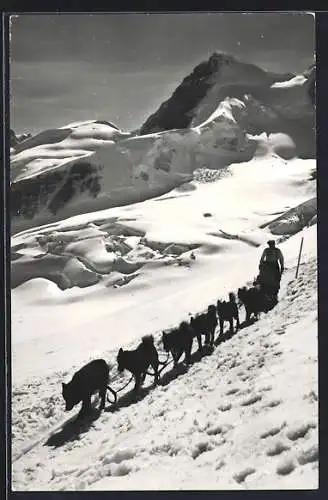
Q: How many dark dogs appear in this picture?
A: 6